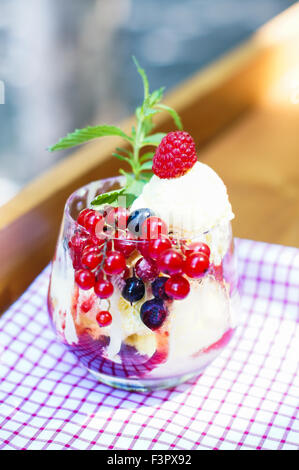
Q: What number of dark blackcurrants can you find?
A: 4